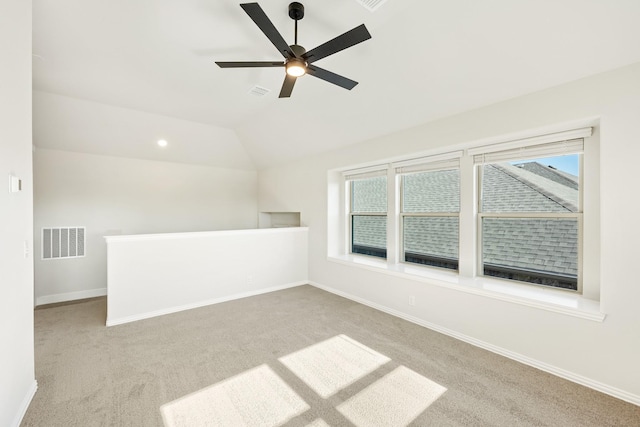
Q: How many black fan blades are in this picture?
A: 5